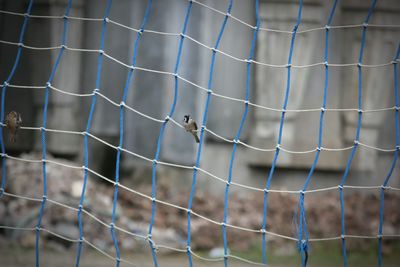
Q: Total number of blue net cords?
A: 11